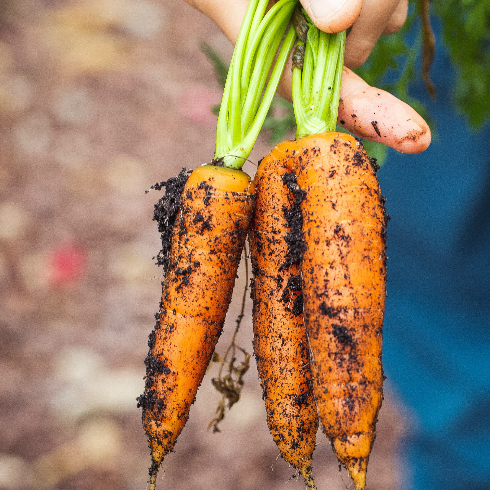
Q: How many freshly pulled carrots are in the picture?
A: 3